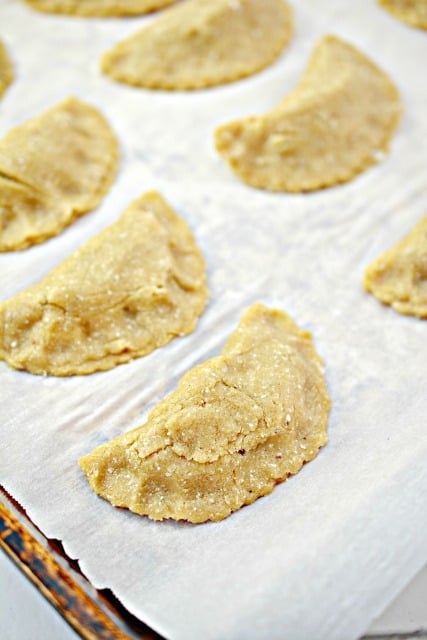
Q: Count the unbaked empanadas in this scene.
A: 9